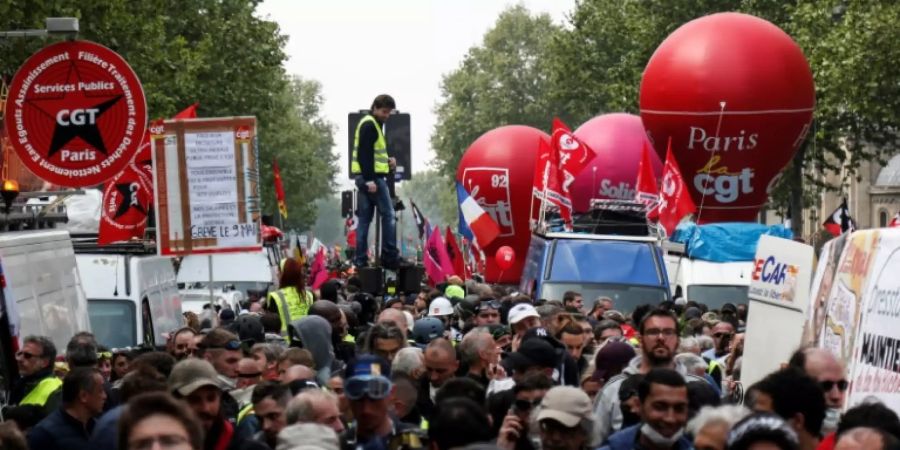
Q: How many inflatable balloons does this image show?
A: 4